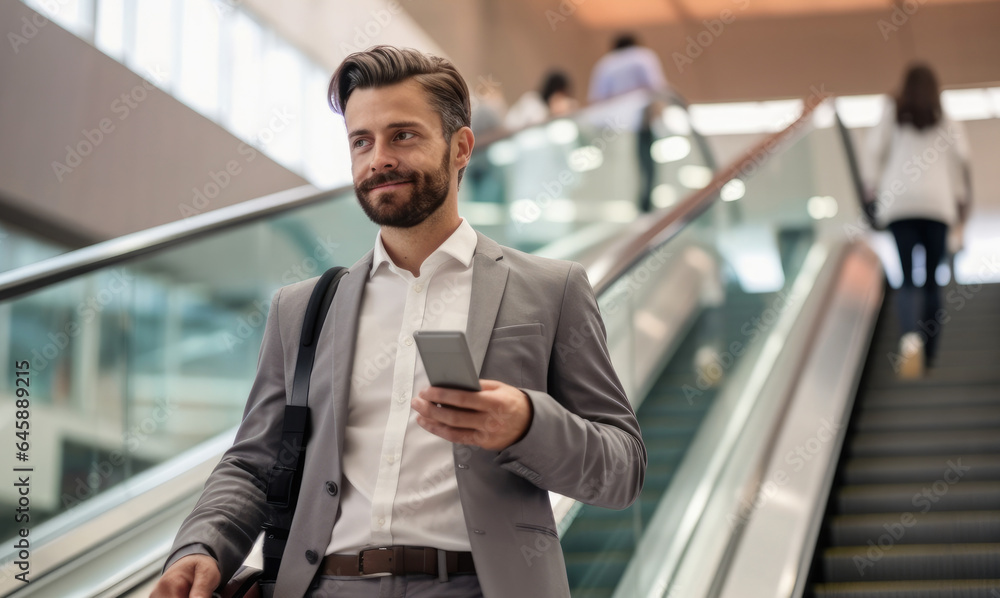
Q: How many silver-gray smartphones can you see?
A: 1